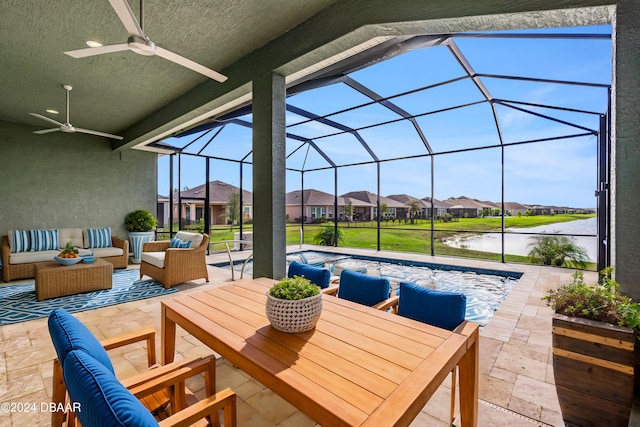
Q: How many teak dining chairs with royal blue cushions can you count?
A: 5